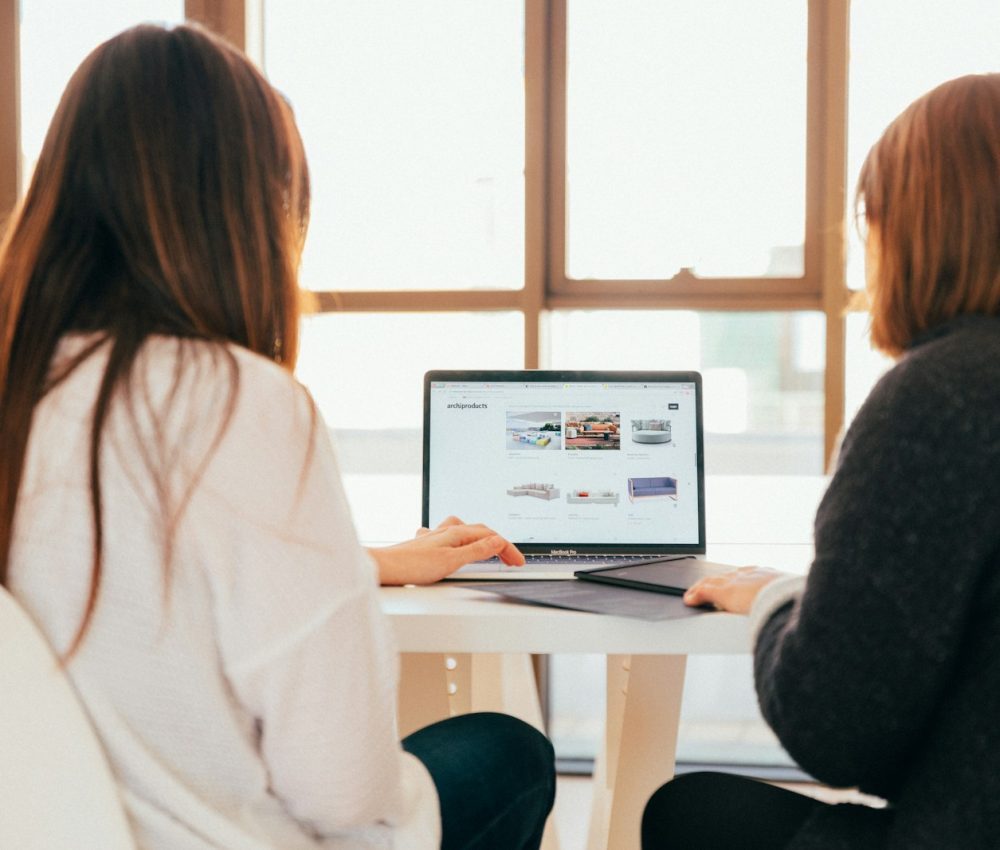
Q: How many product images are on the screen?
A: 6